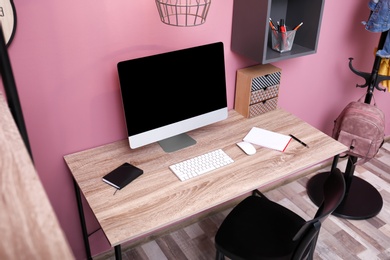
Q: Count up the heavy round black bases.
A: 1